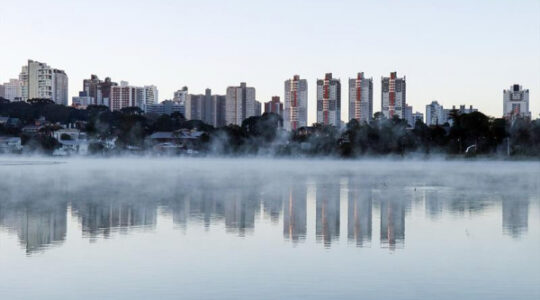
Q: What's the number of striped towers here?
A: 4